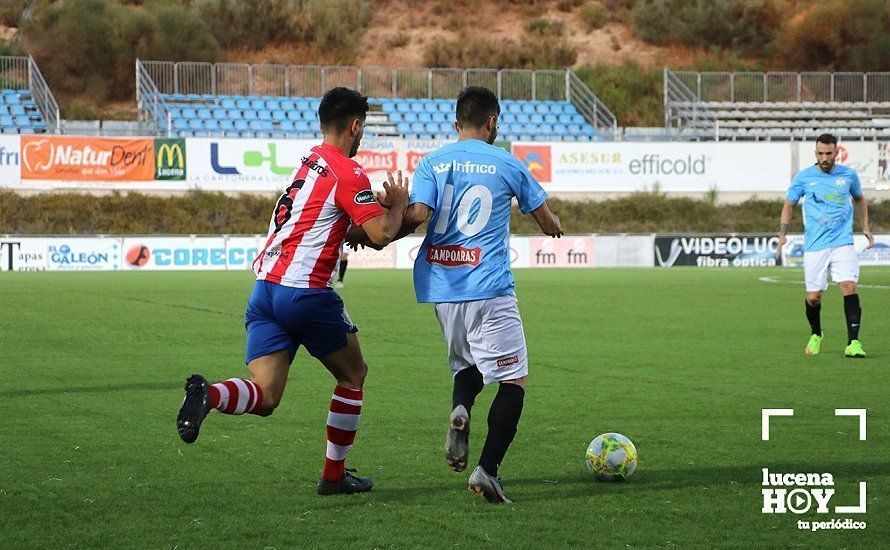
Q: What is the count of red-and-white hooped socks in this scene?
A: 2